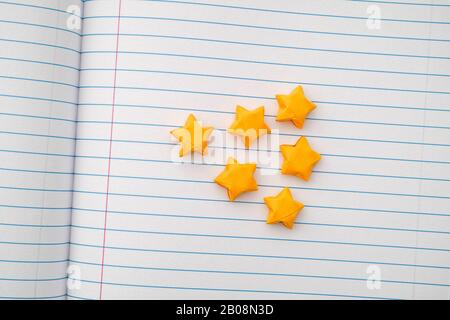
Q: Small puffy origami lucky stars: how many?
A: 6